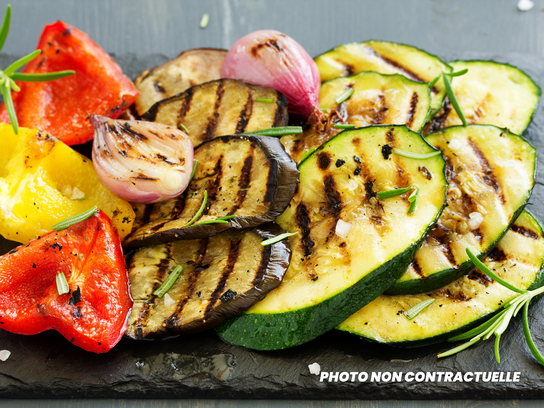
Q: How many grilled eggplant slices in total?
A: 4